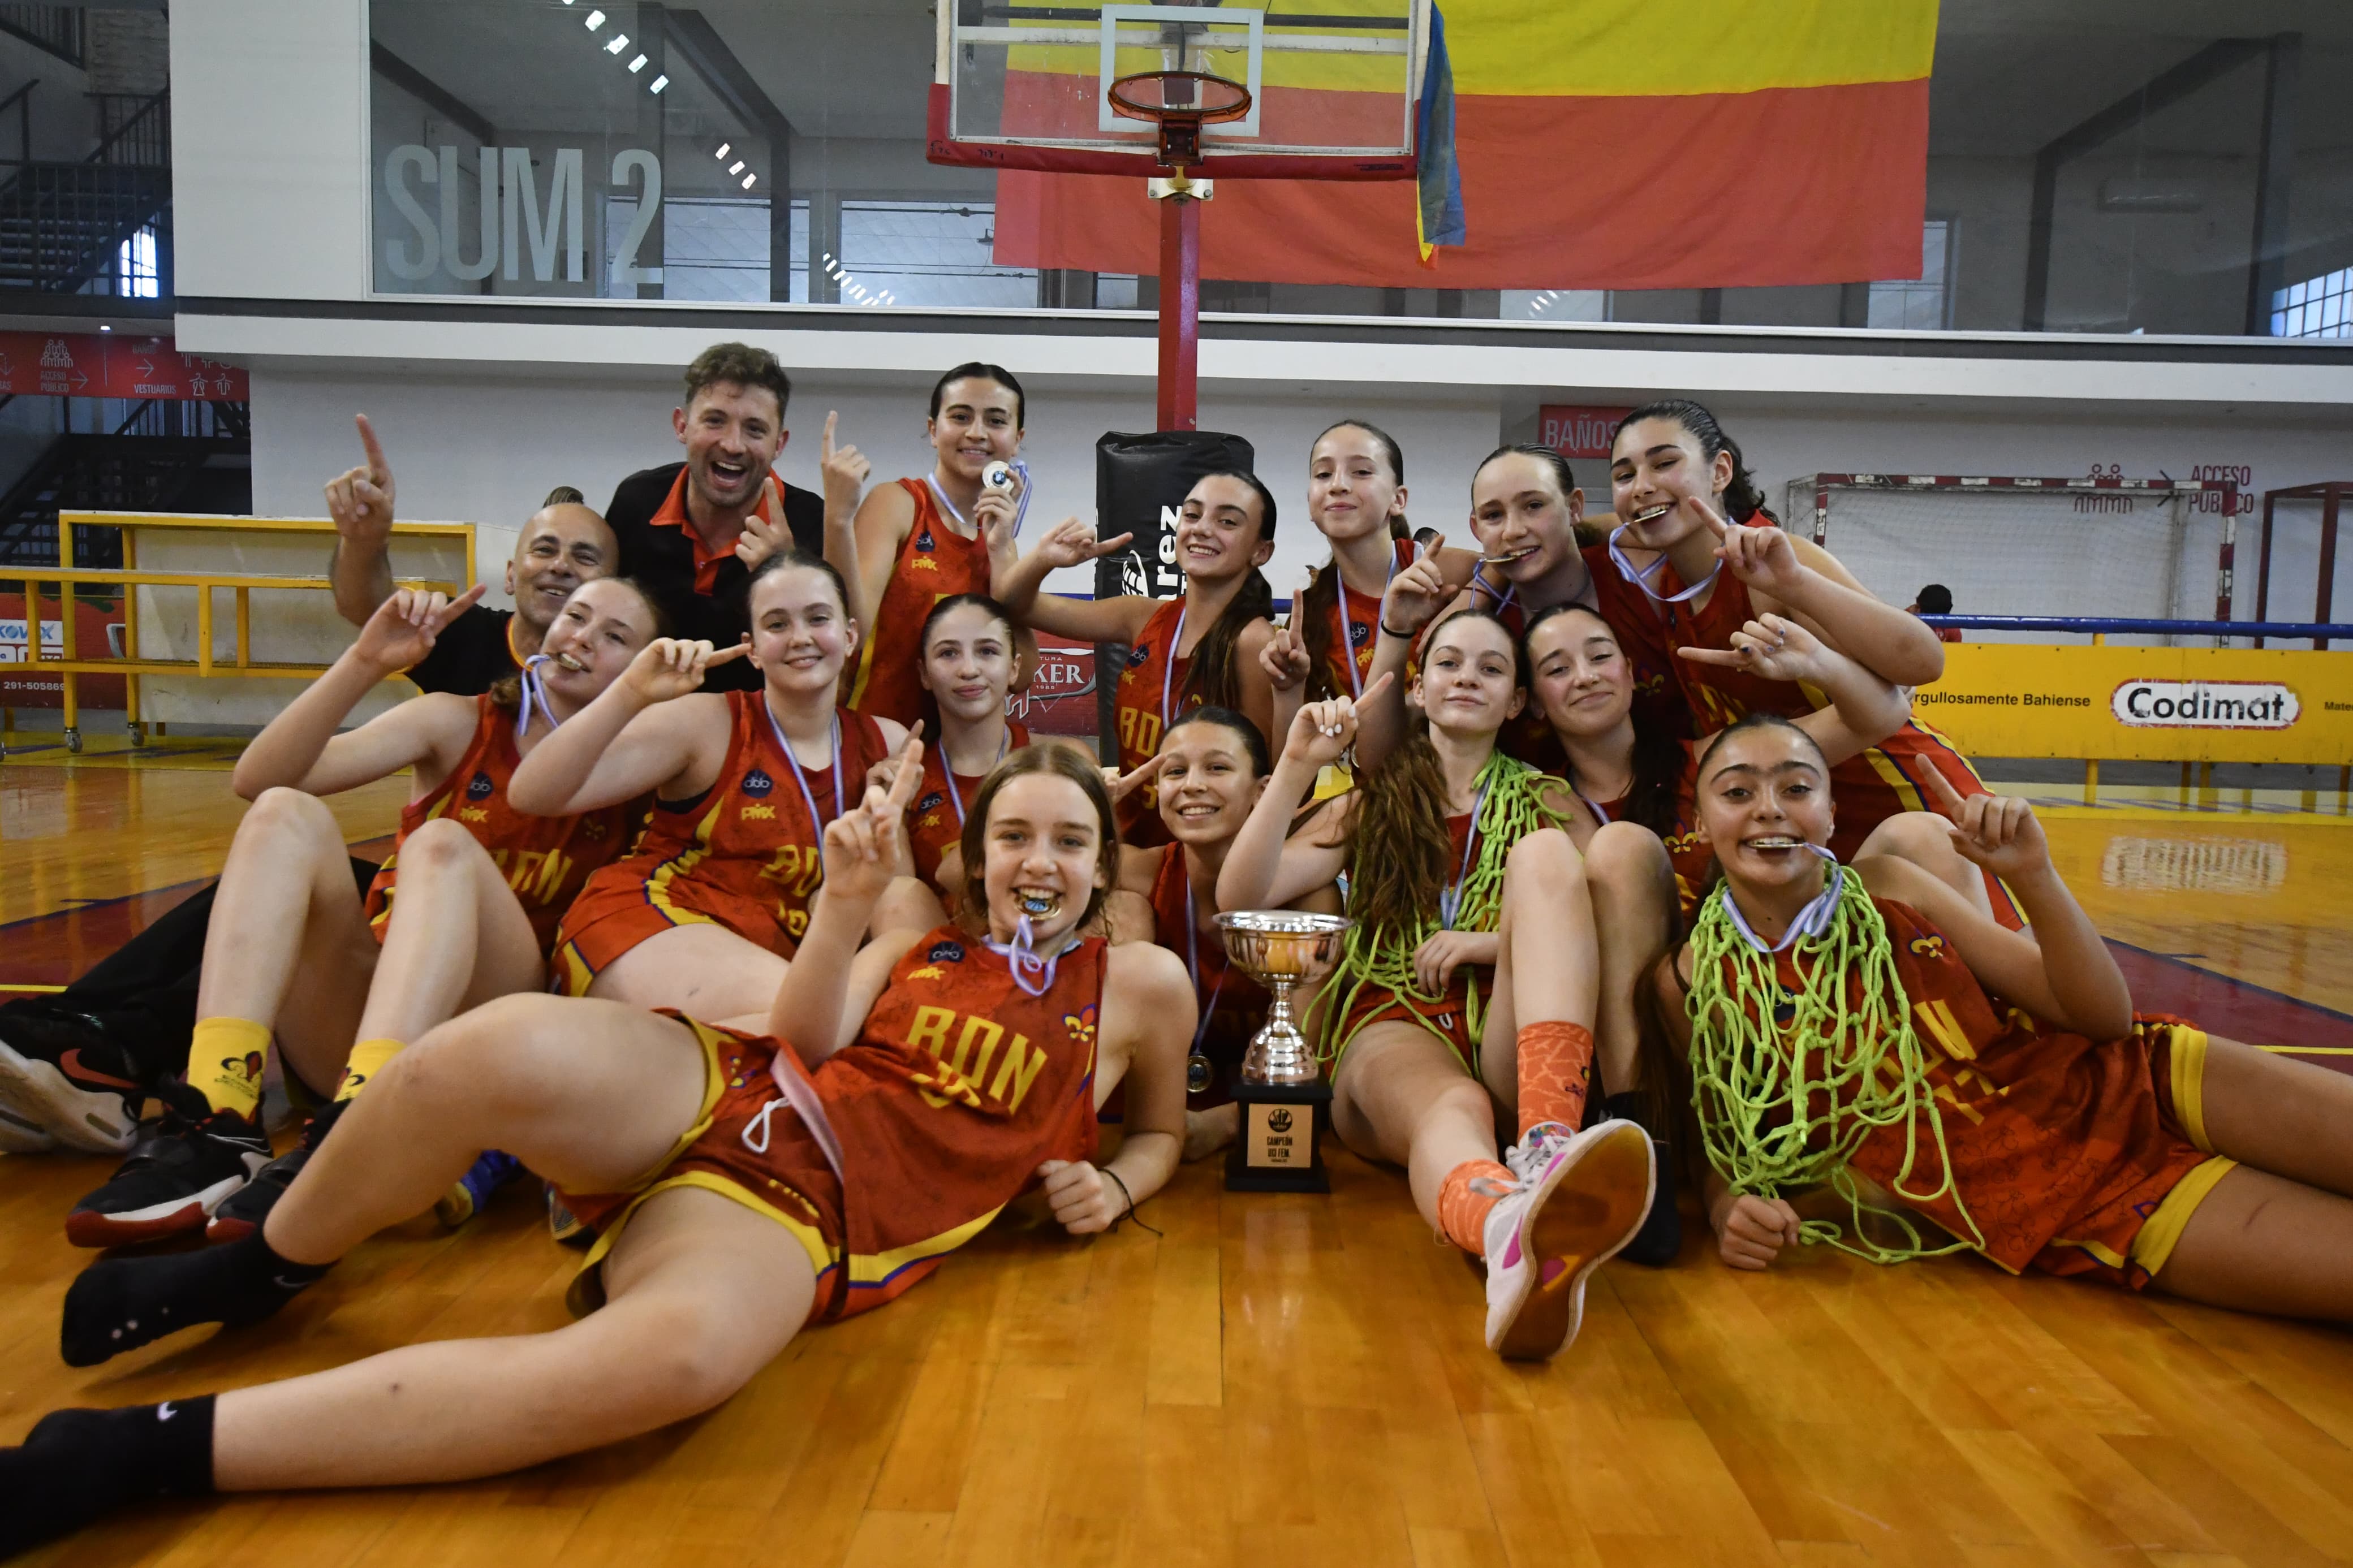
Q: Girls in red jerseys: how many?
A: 13